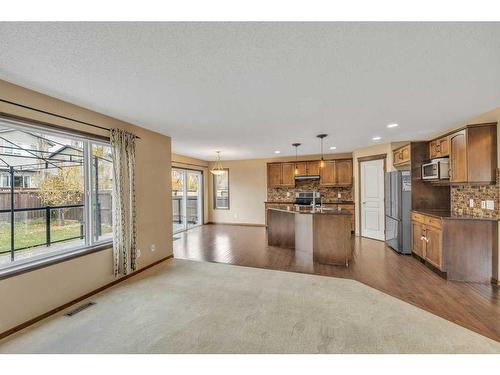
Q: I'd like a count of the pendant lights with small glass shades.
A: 2